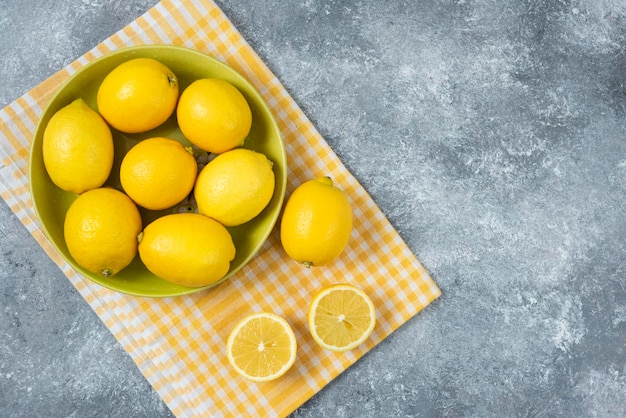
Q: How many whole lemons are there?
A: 8